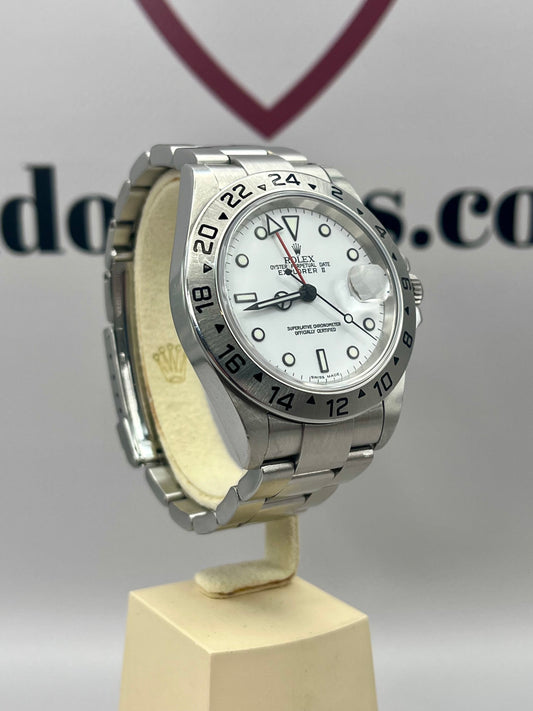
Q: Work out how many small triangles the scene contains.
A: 12